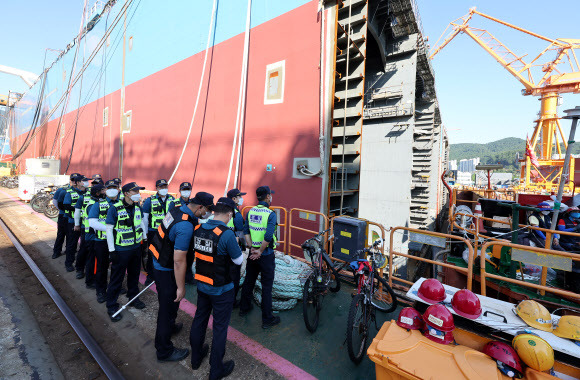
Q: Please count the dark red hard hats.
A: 6